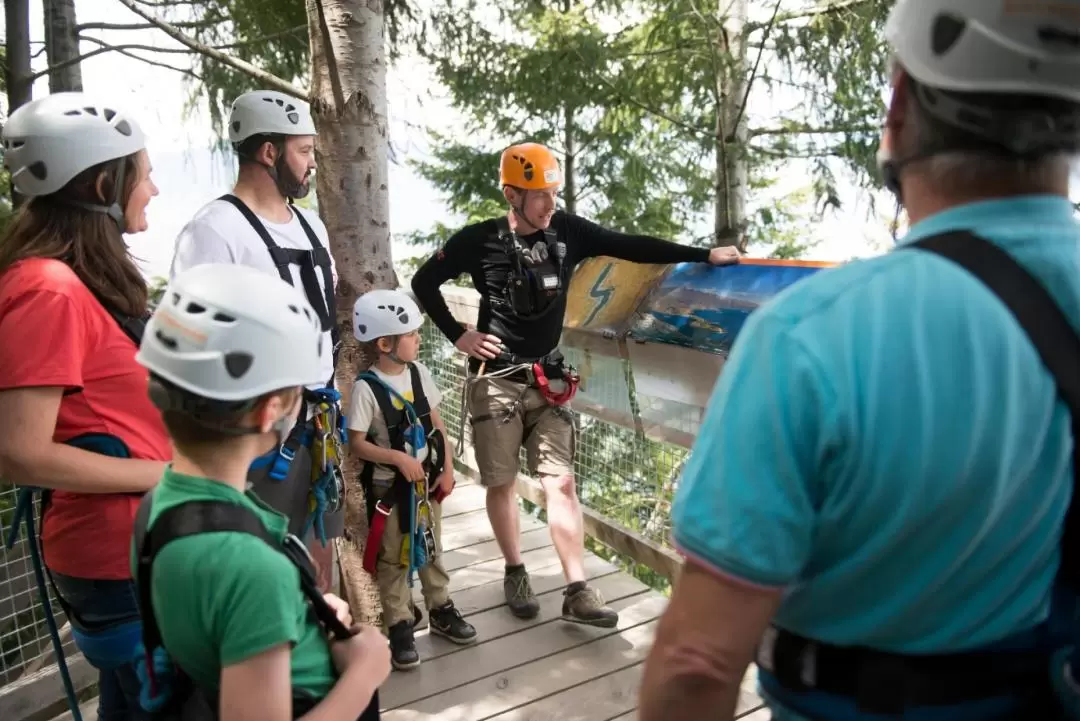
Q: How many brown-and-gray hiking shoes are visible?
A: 2